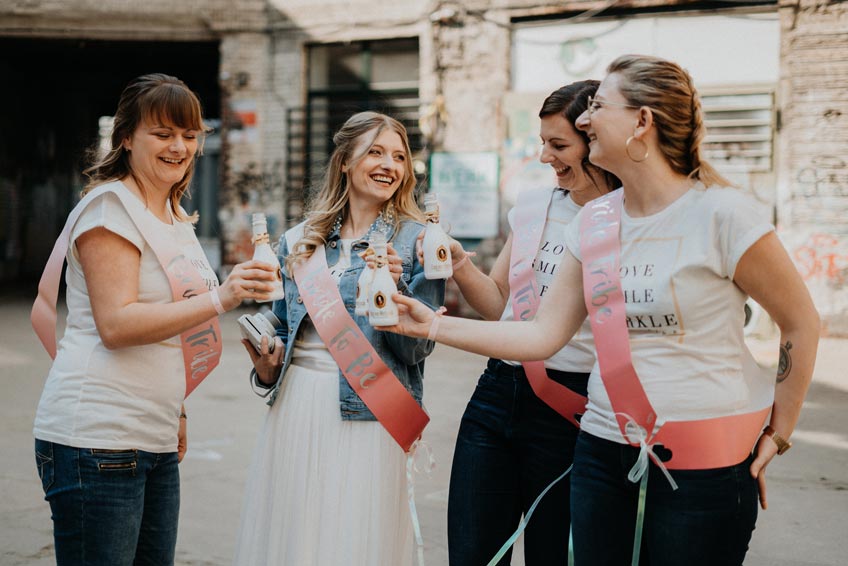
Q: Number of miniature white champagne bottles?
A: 4